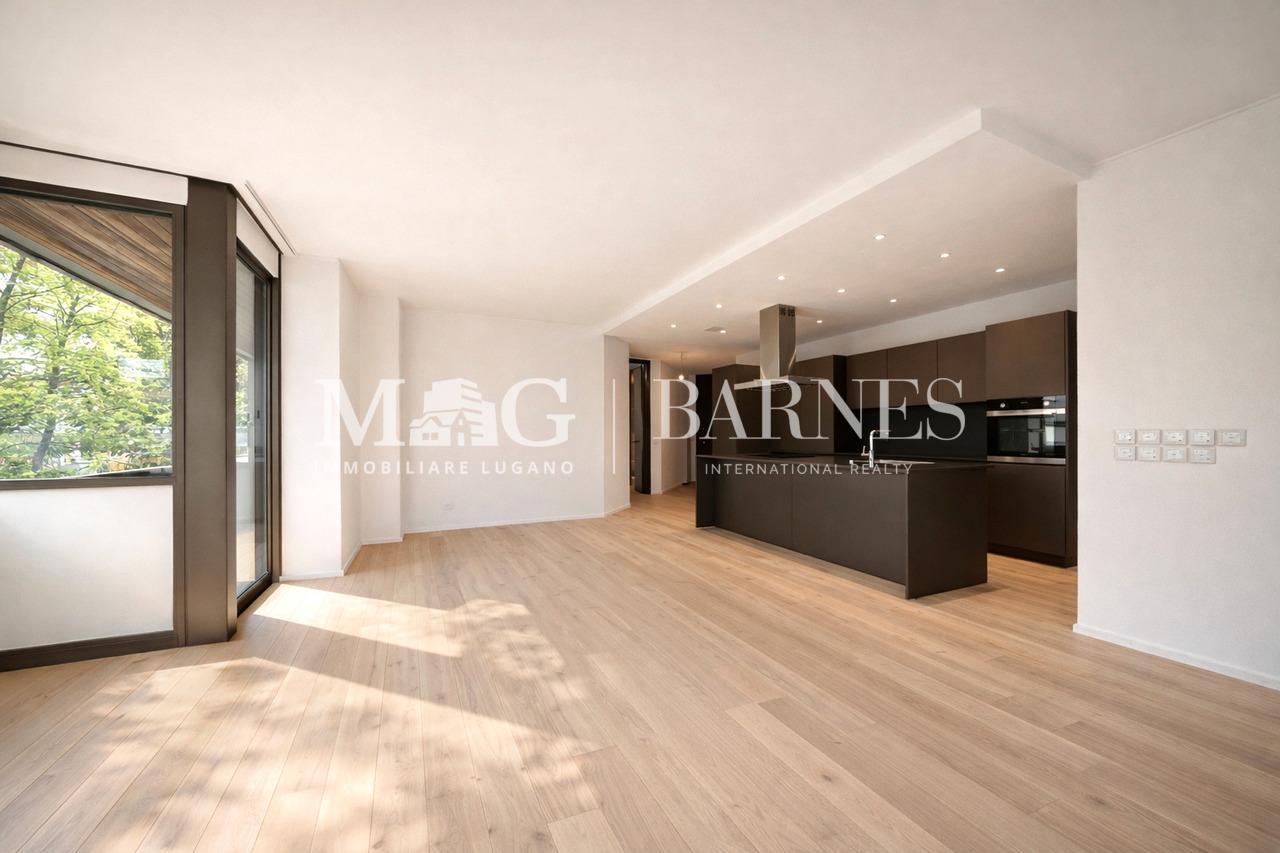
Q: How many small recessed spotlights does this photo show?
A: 10